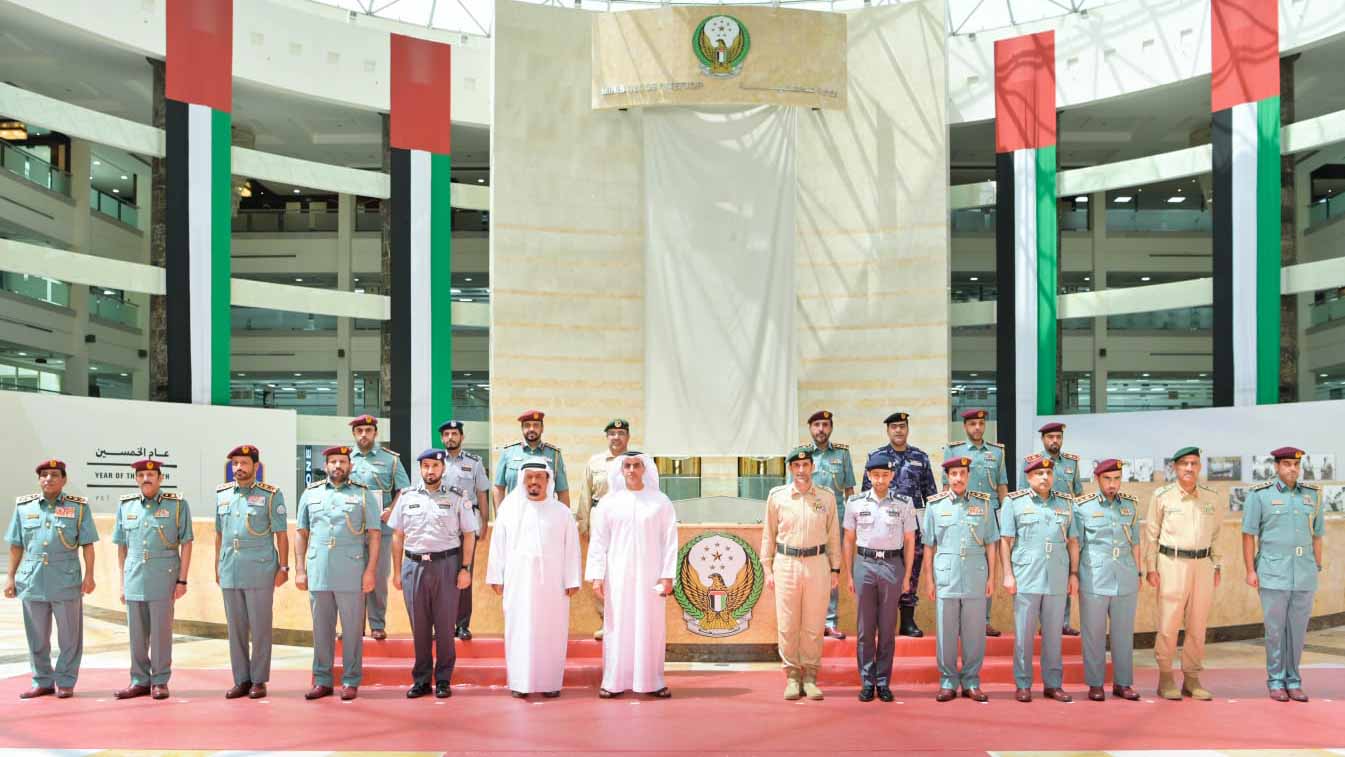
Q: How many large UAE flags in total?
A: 4